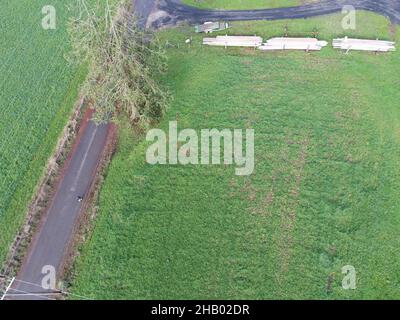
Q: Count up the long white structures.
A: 3